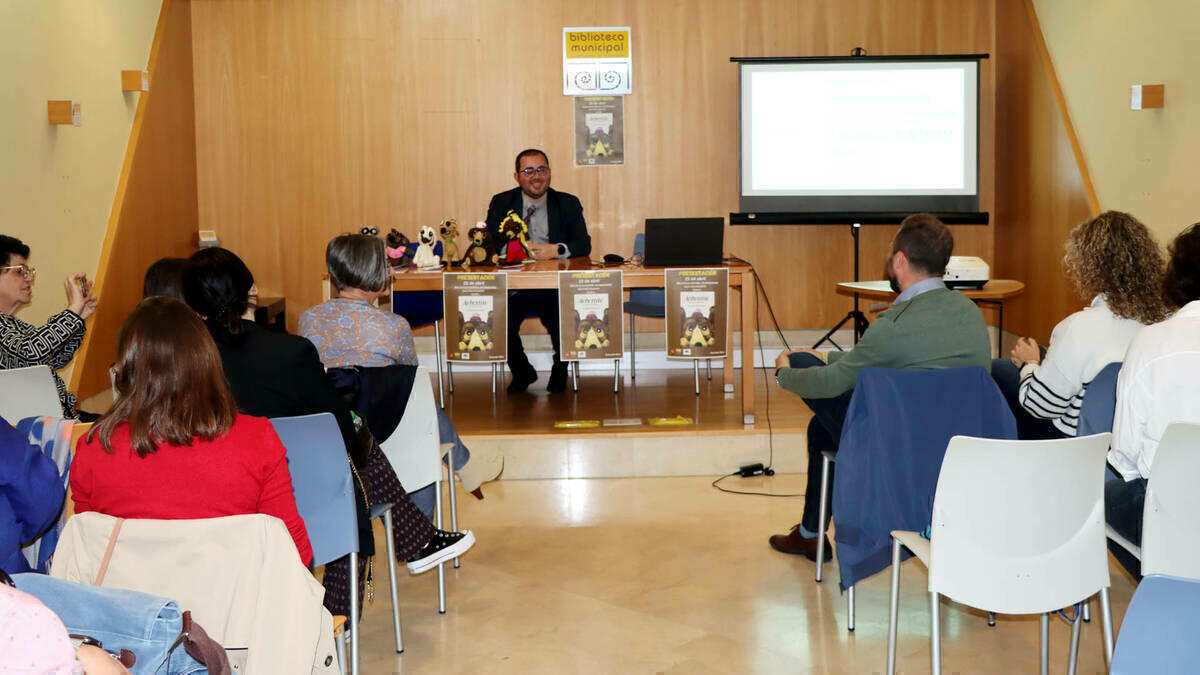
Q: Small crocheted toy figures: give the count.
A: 6